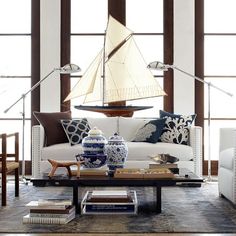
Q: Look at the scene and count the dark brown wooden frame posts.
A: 5